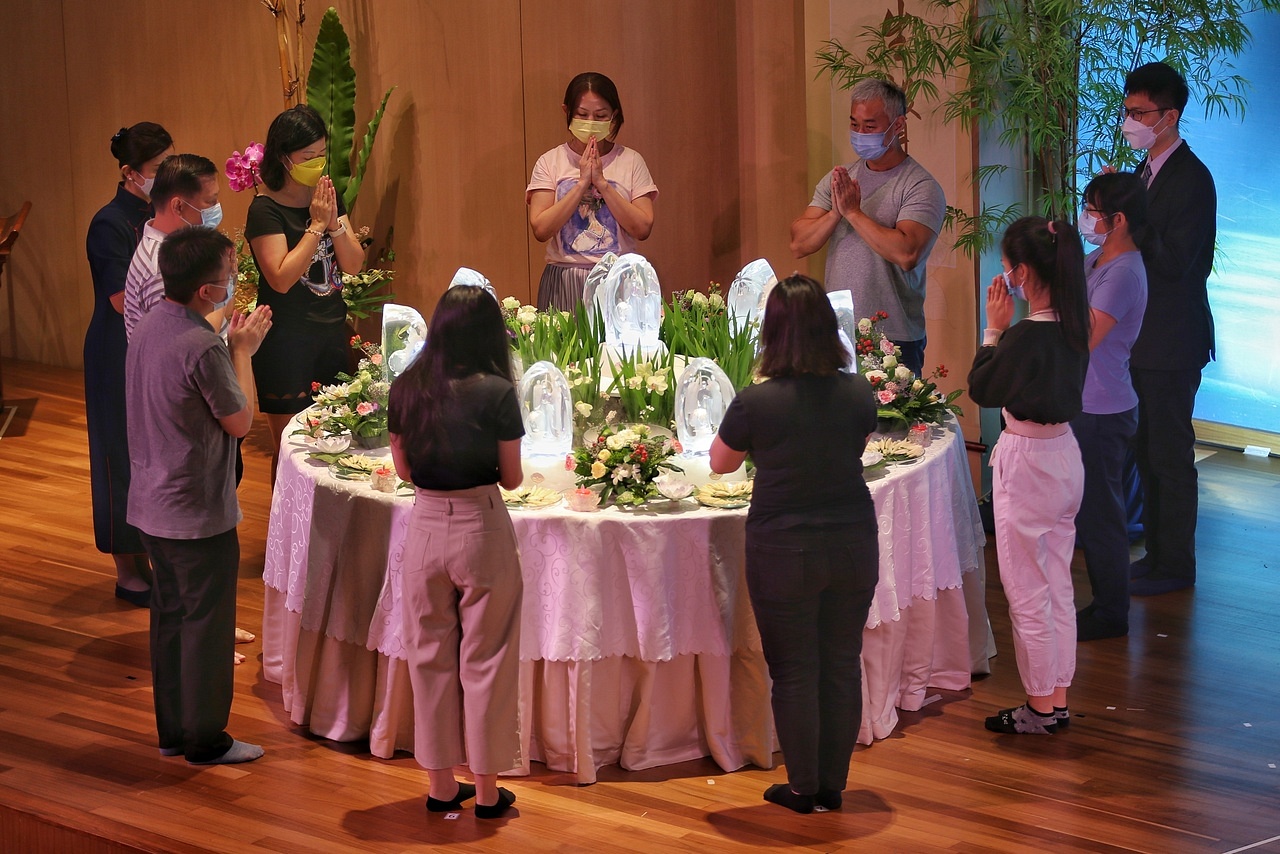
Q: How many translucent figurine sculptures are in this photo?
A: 8